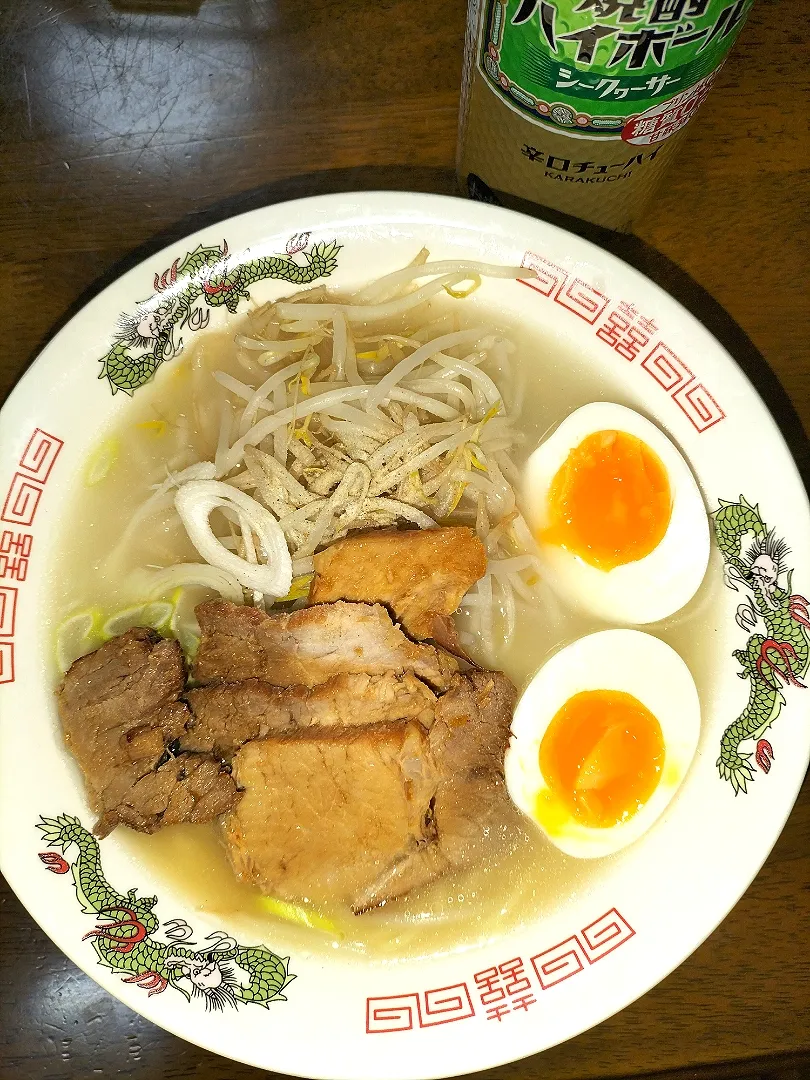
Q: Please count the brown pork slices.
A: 6